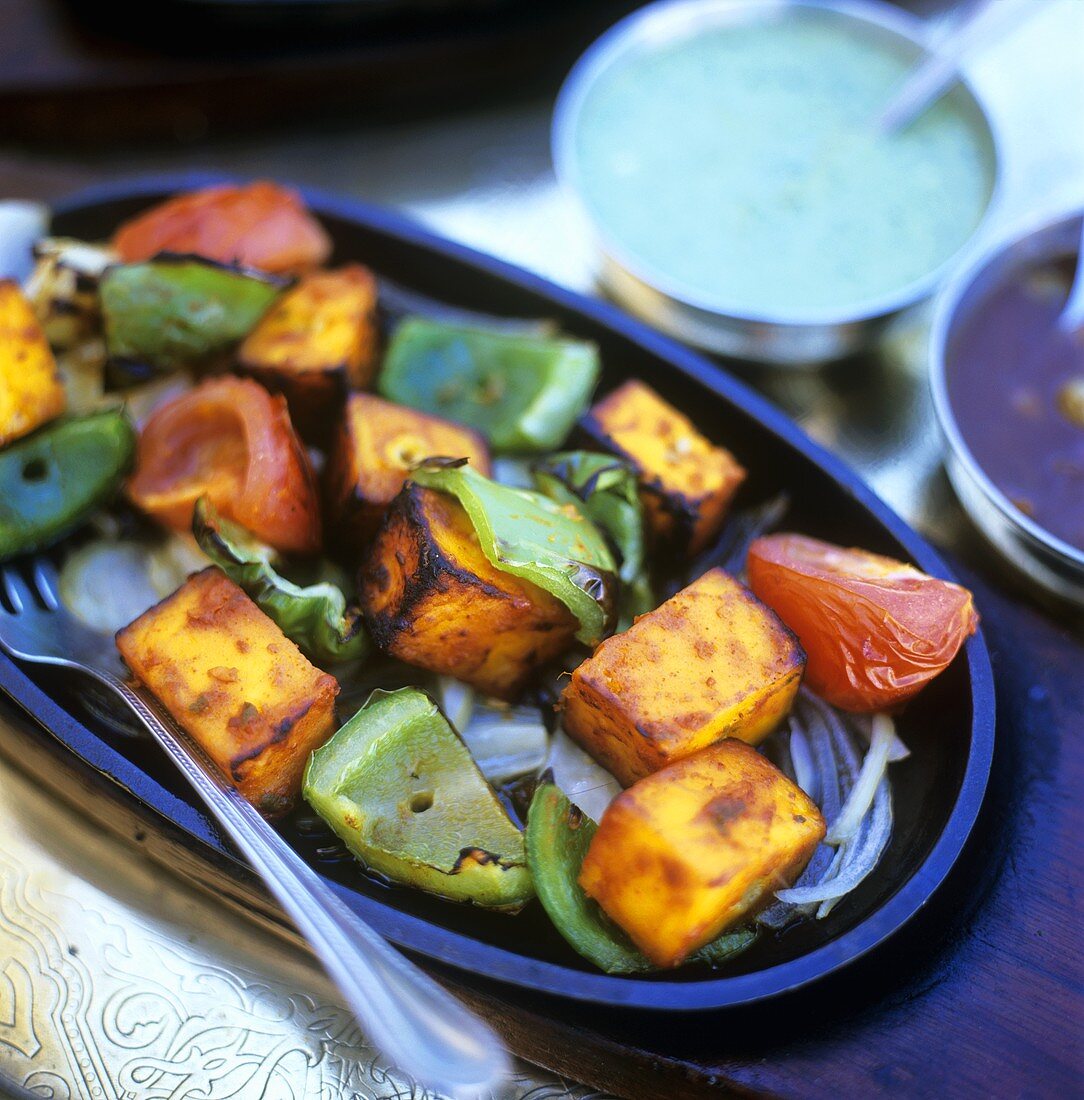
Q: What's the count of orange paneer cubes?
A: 8